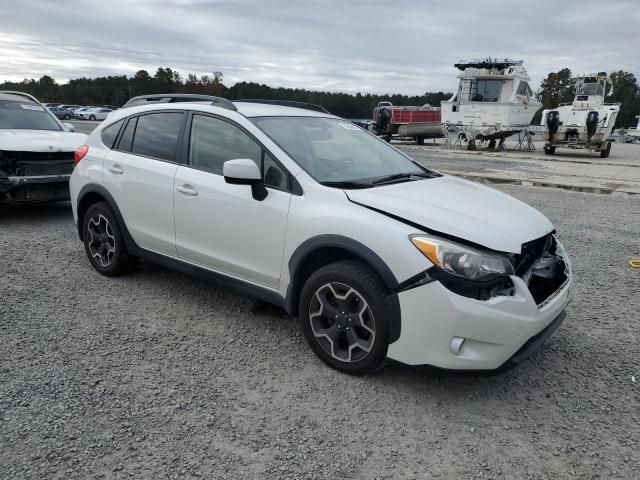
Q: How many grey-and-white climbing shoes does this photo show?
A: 0